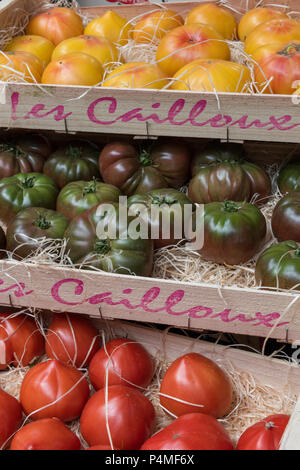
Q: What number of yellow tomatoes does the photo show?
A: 14